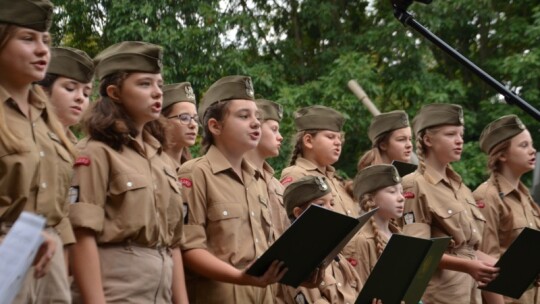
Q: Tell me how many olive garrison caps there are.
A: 12